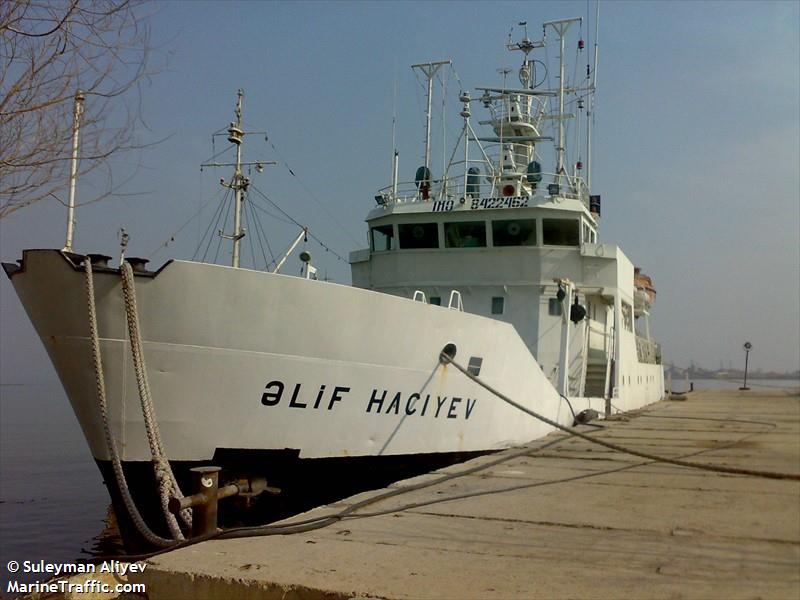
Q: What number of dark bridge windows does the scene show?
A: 5